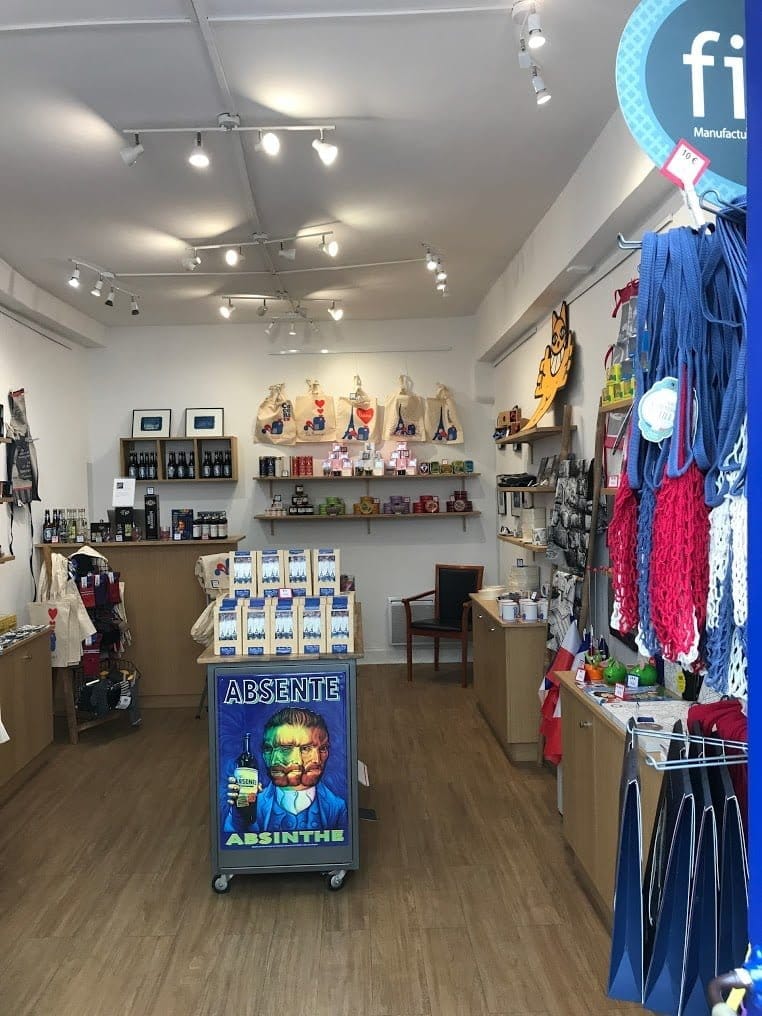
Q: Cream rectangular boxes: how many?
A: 9